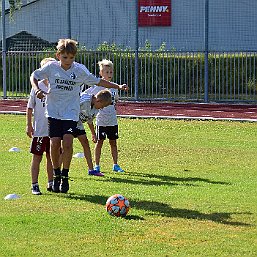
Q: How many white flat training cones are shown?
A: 3